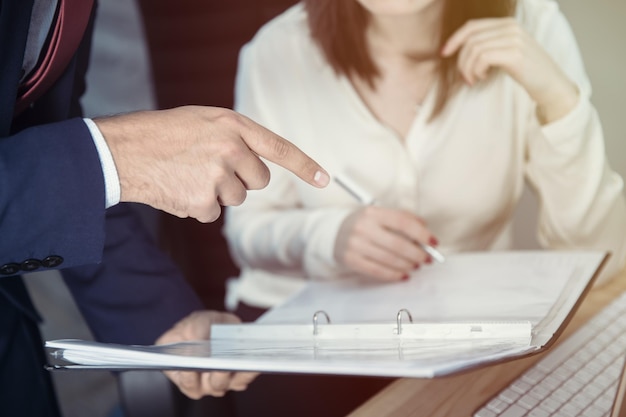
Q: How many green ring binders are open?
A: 0